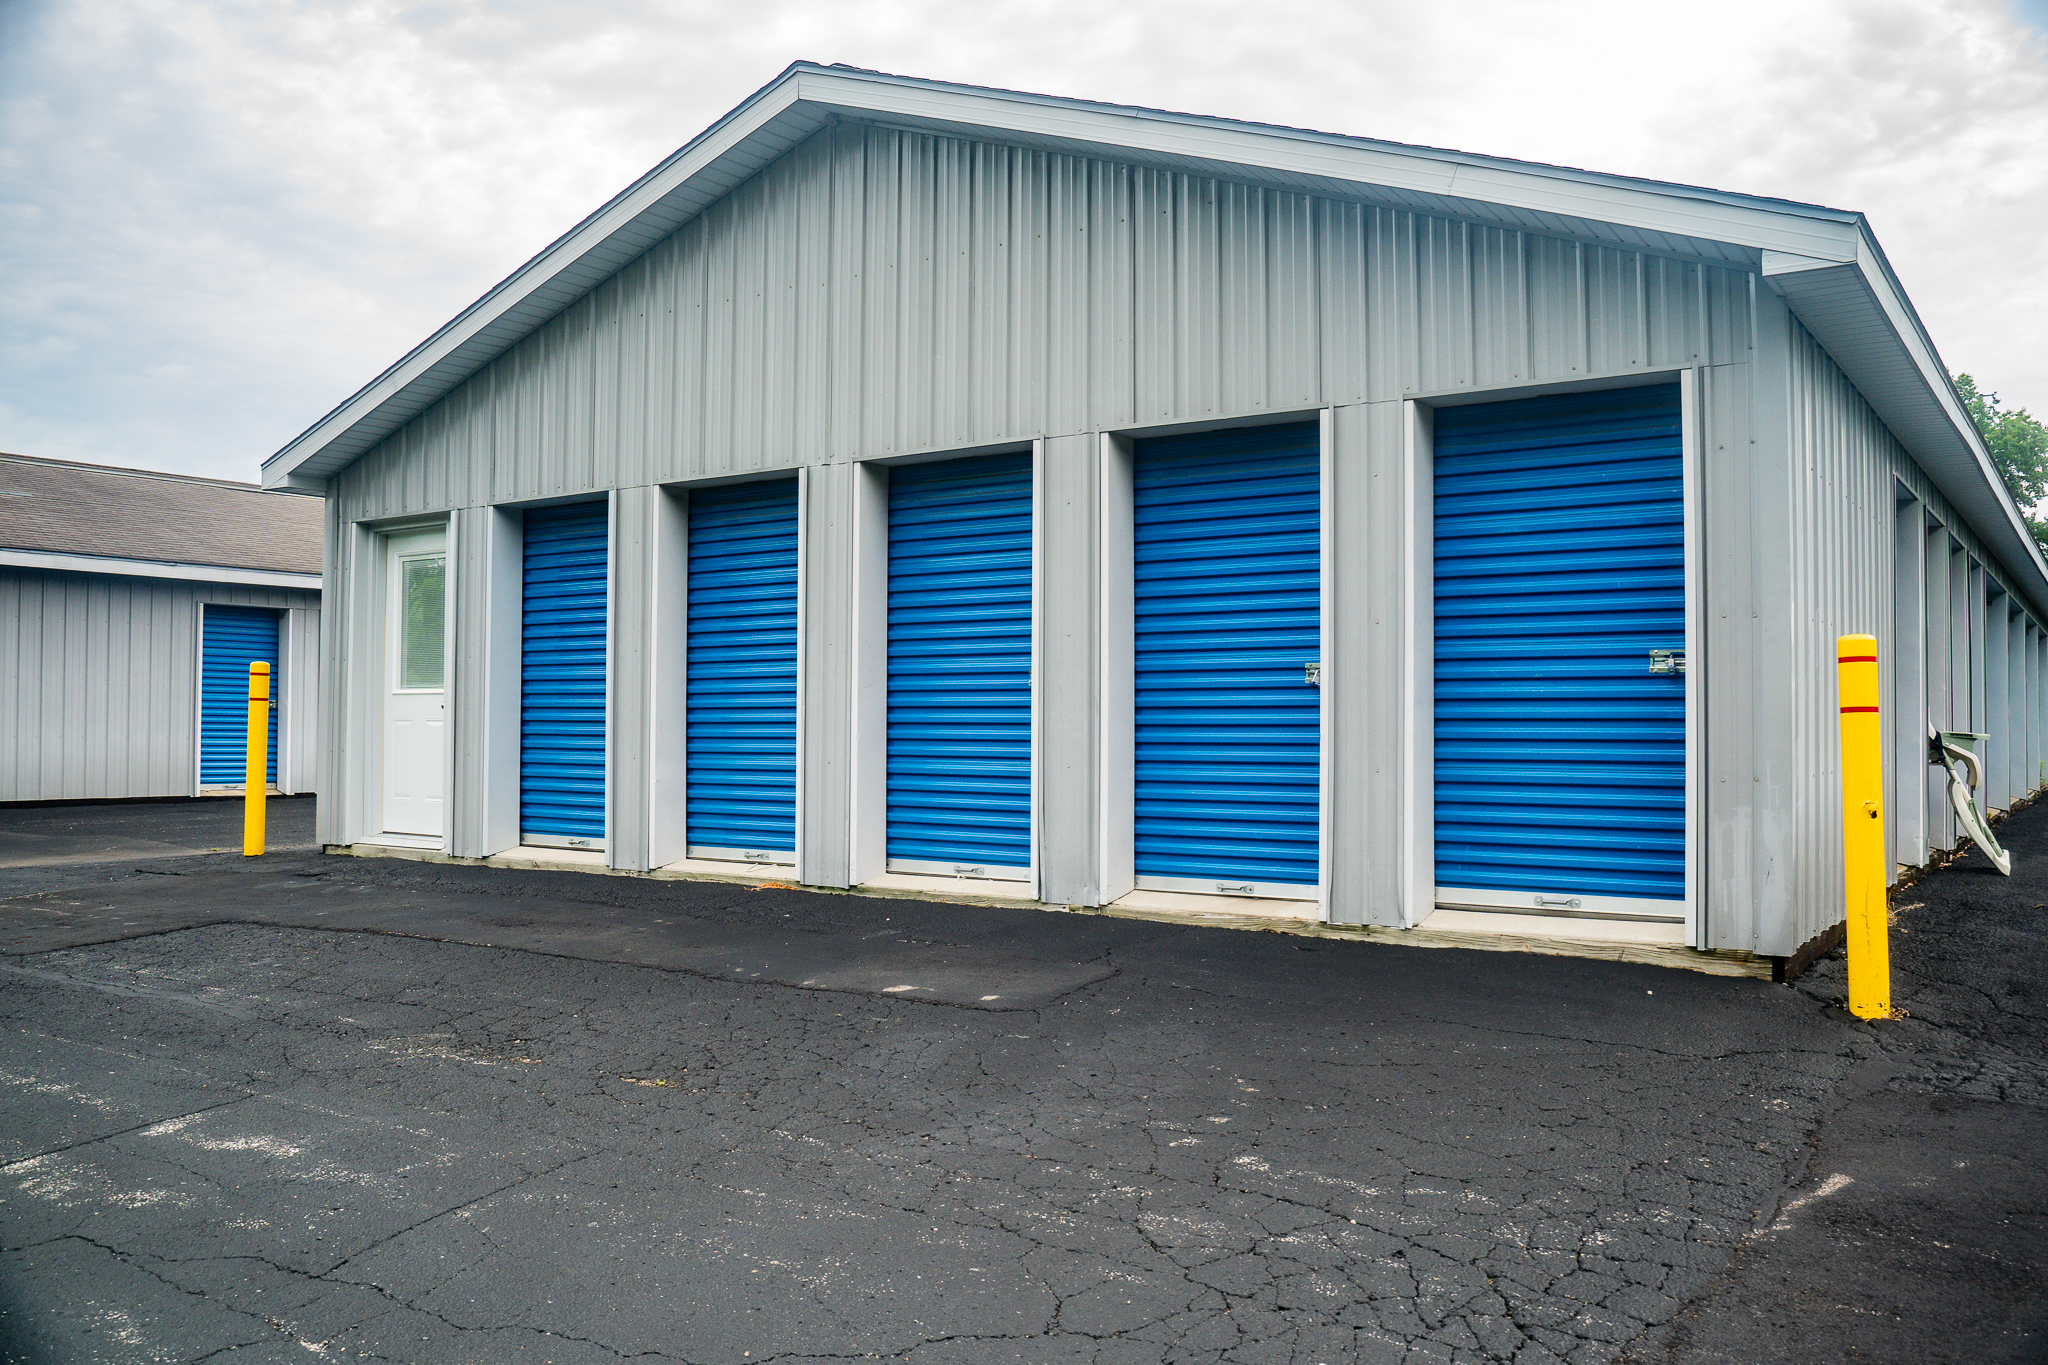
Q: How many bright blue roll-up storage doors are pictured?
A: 6